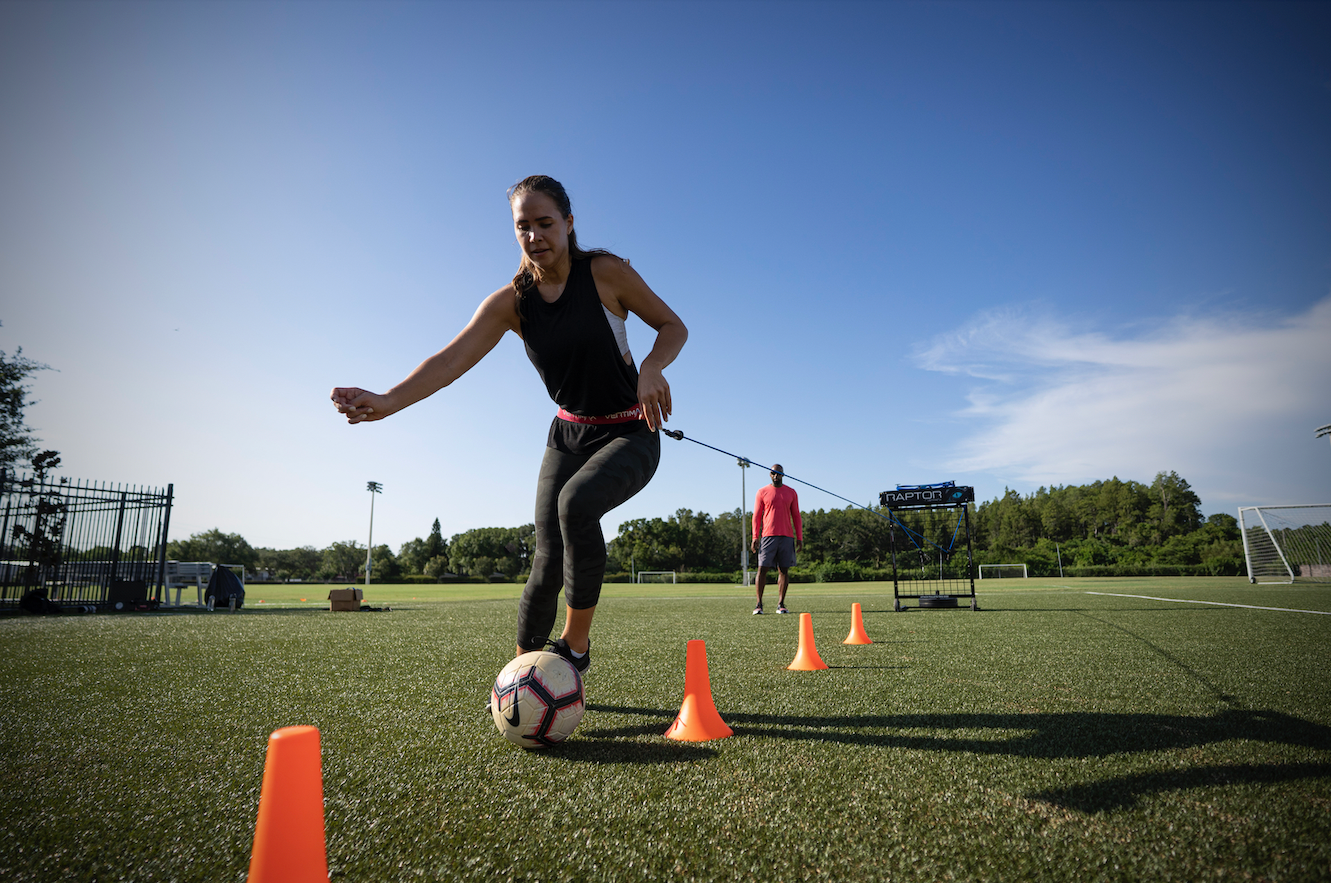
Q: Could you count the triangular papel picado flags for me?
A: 0